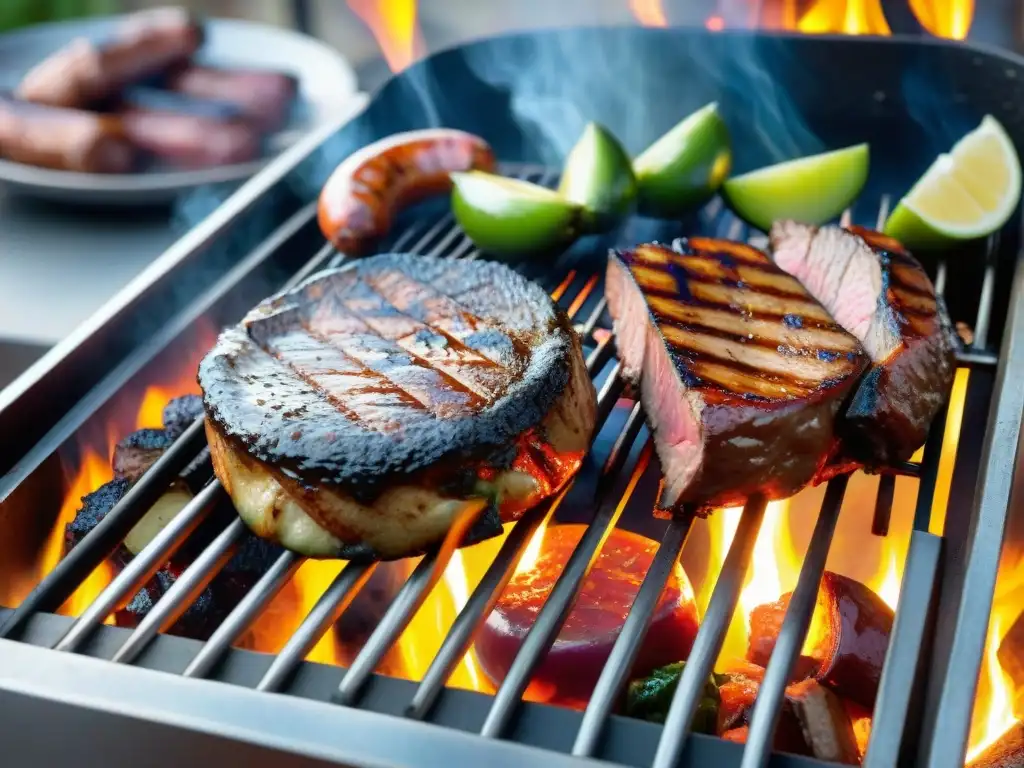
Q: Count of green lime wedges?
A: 5